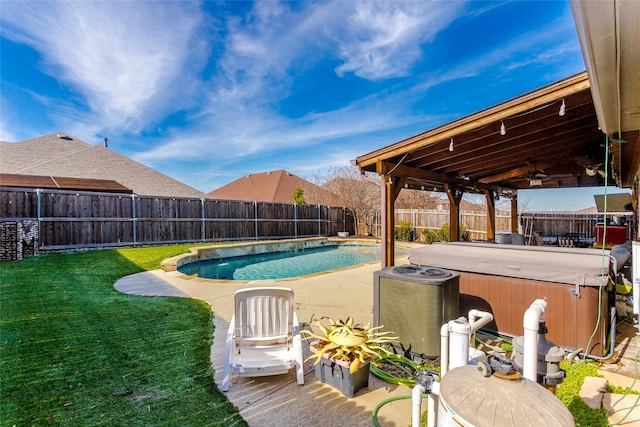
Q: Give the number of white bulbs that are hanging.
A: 3